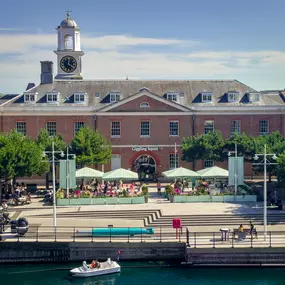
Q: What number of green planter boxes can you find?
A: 14